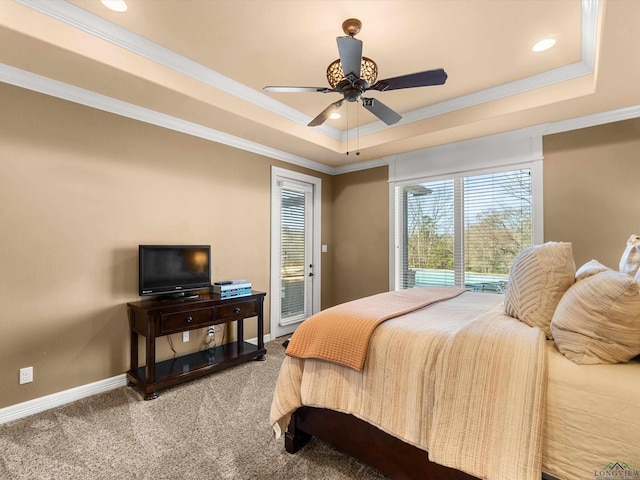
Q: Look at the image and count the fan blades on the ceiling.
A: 5